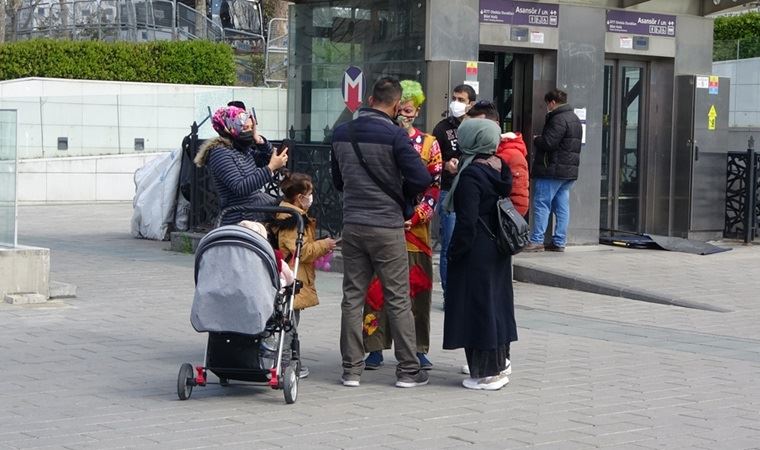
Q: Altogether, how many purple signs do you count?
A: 2